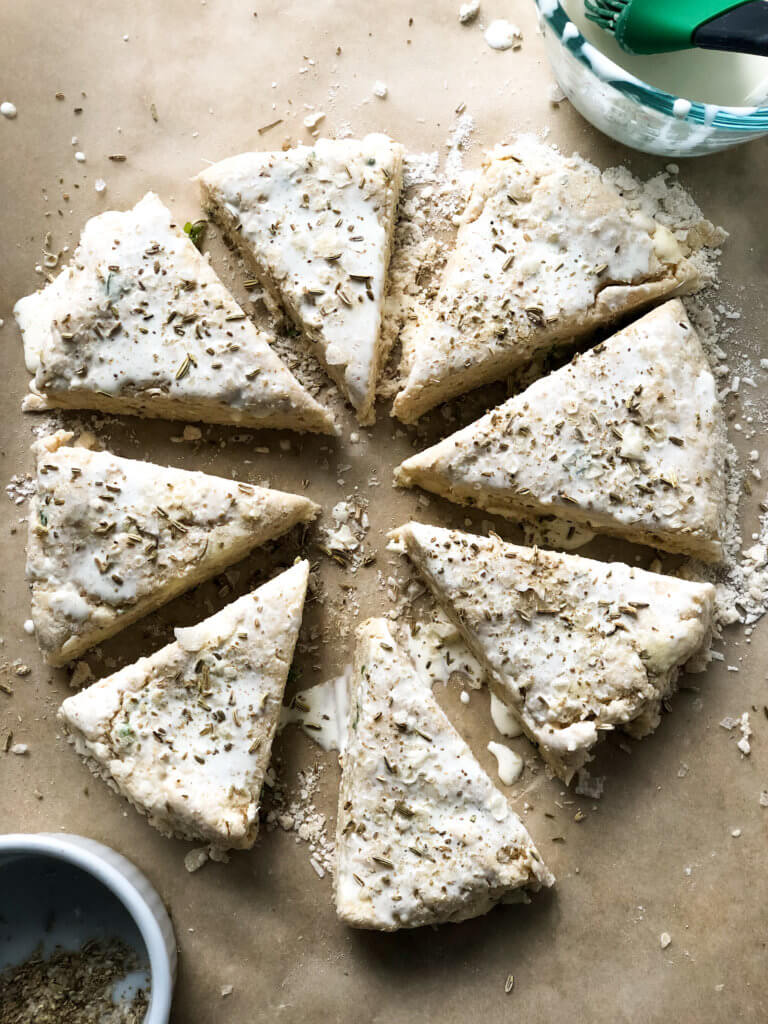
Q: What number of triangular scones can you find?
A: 8